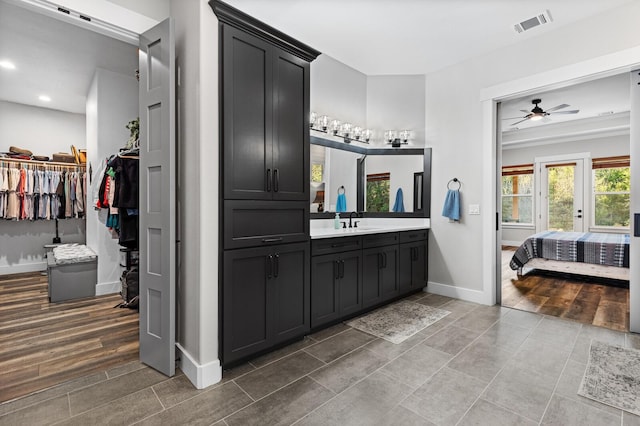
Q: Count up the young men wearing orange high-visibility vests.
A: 0